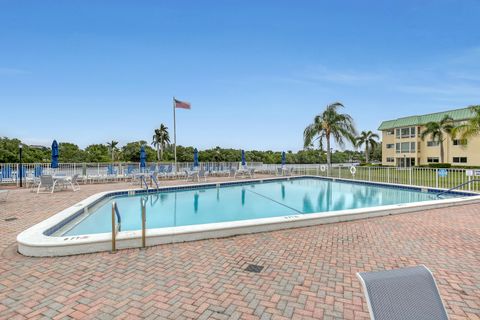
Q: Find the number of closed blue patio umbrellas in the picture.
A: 5